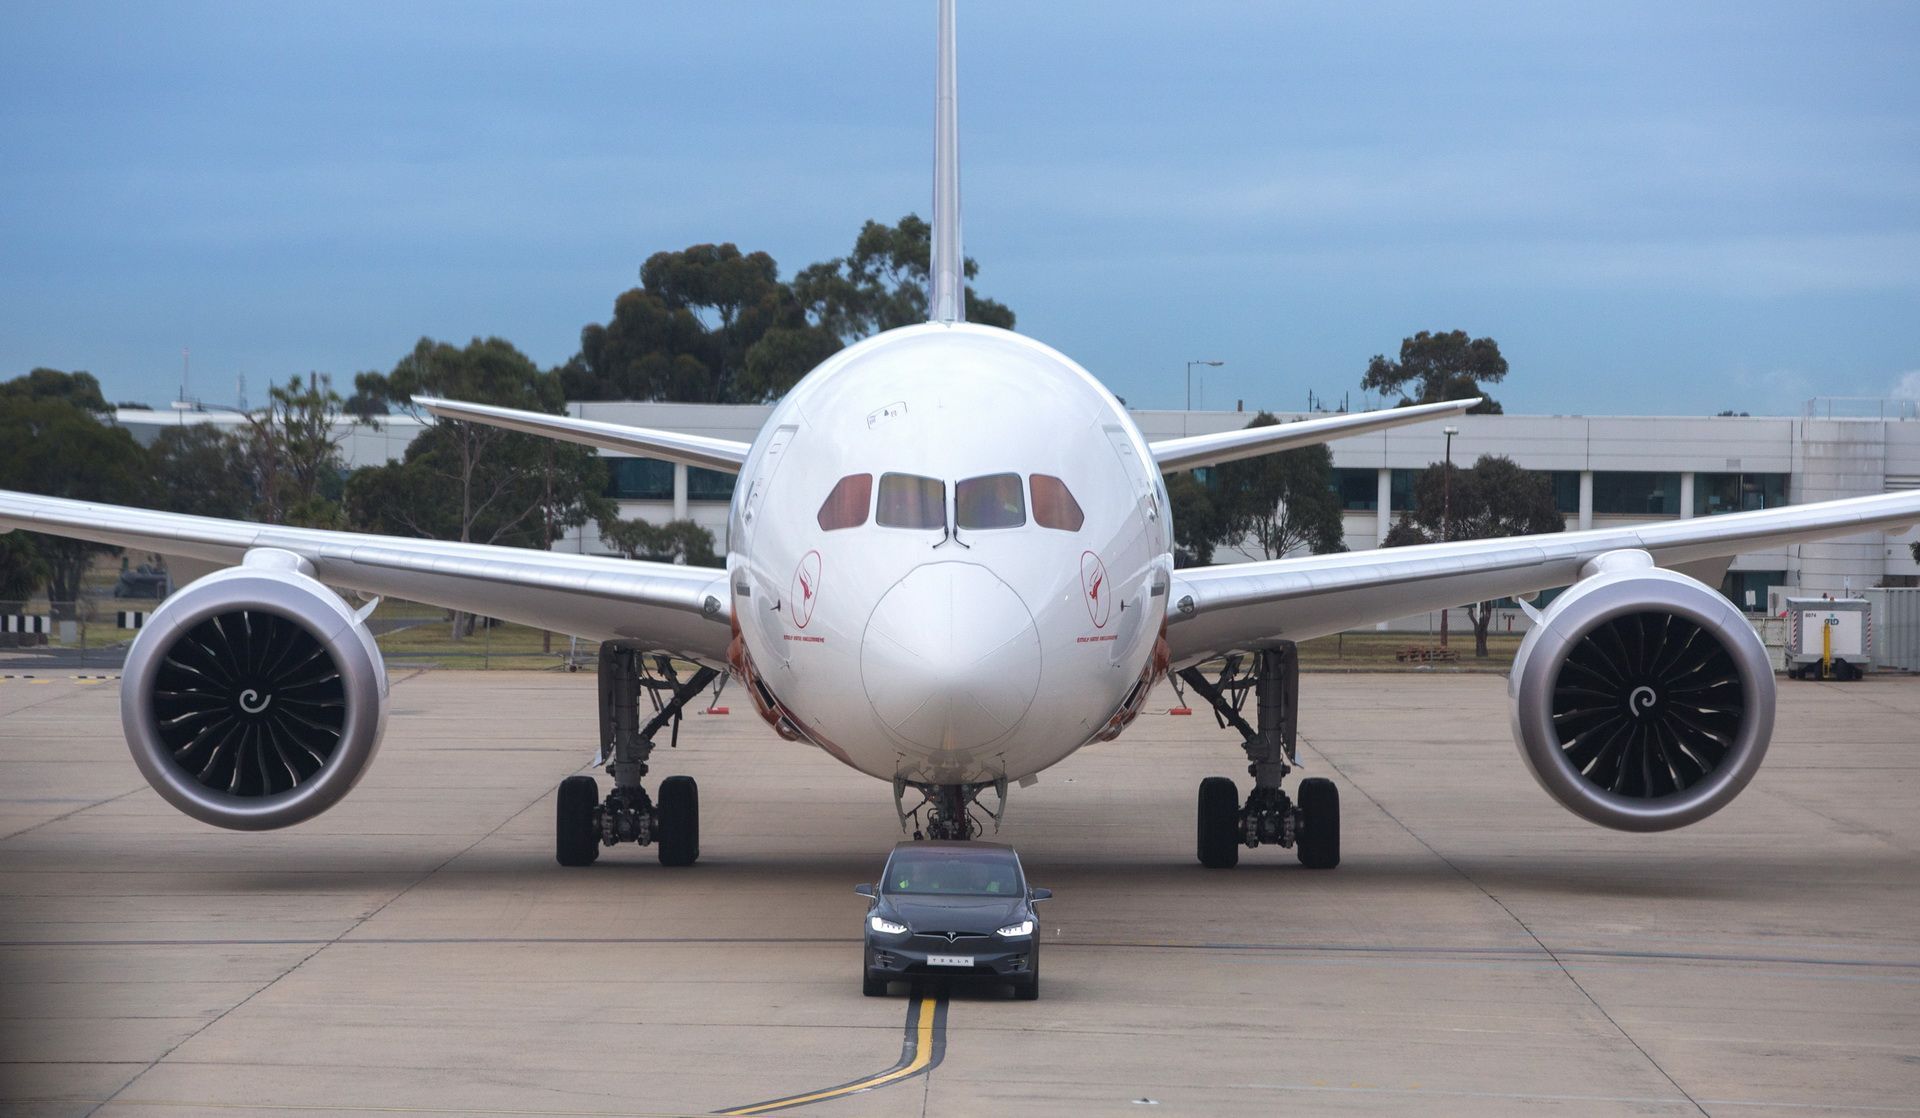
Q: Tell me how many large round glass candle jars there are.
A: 0